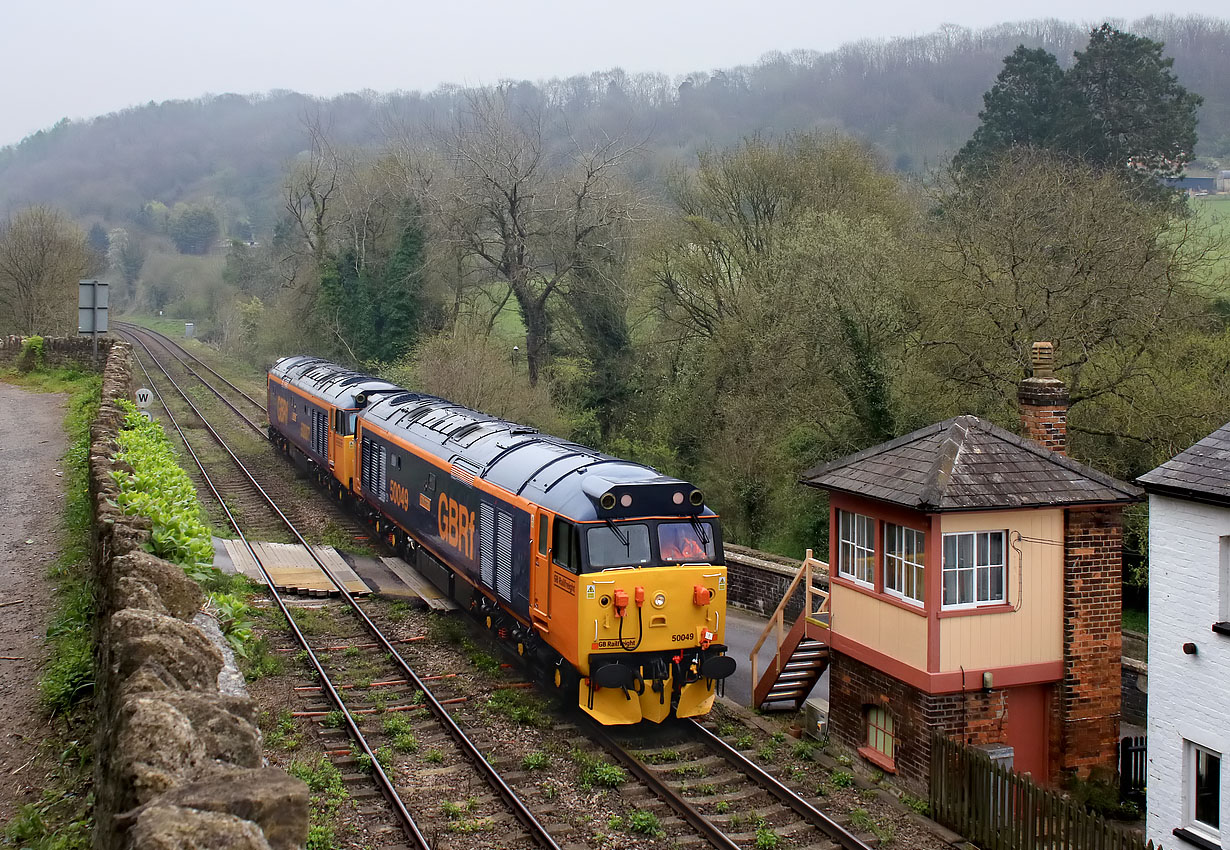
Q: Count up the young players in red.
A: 0